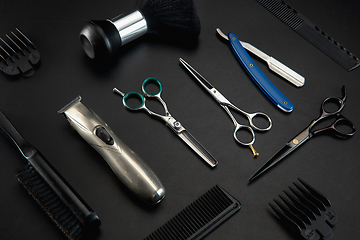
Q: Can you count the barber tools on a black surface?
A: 11